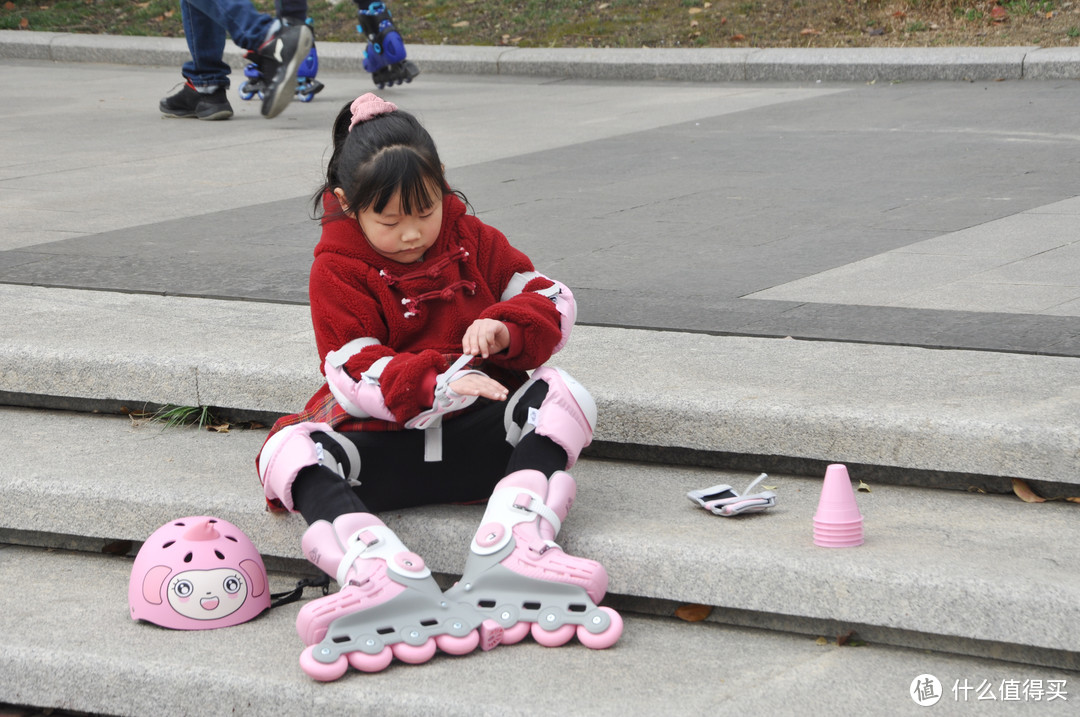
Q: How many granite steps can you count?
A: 3